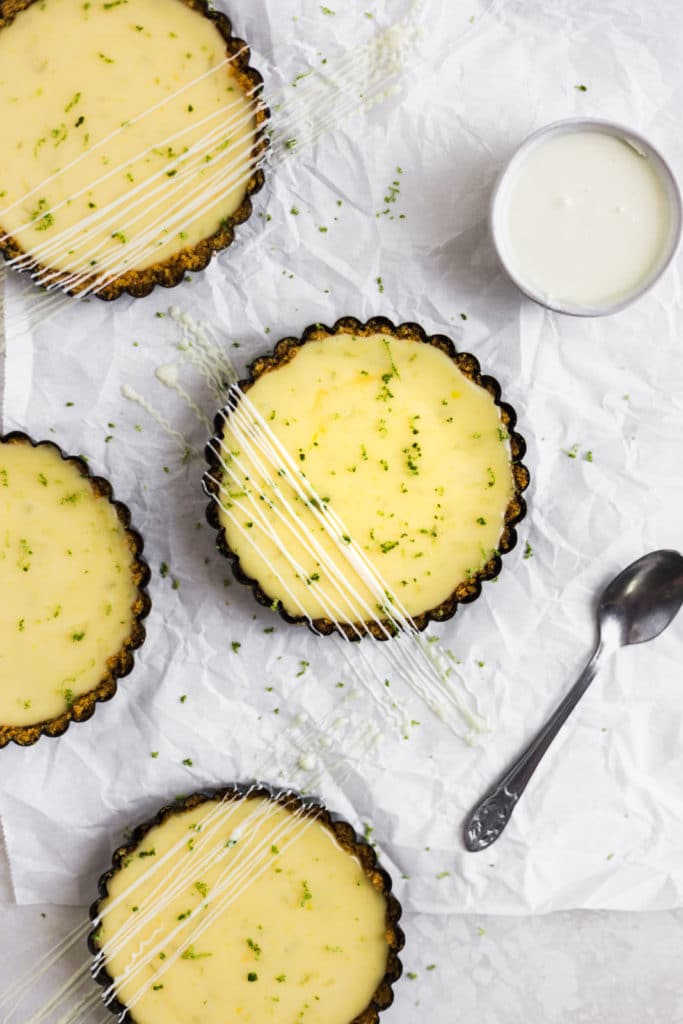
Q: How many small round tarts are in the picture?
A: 4